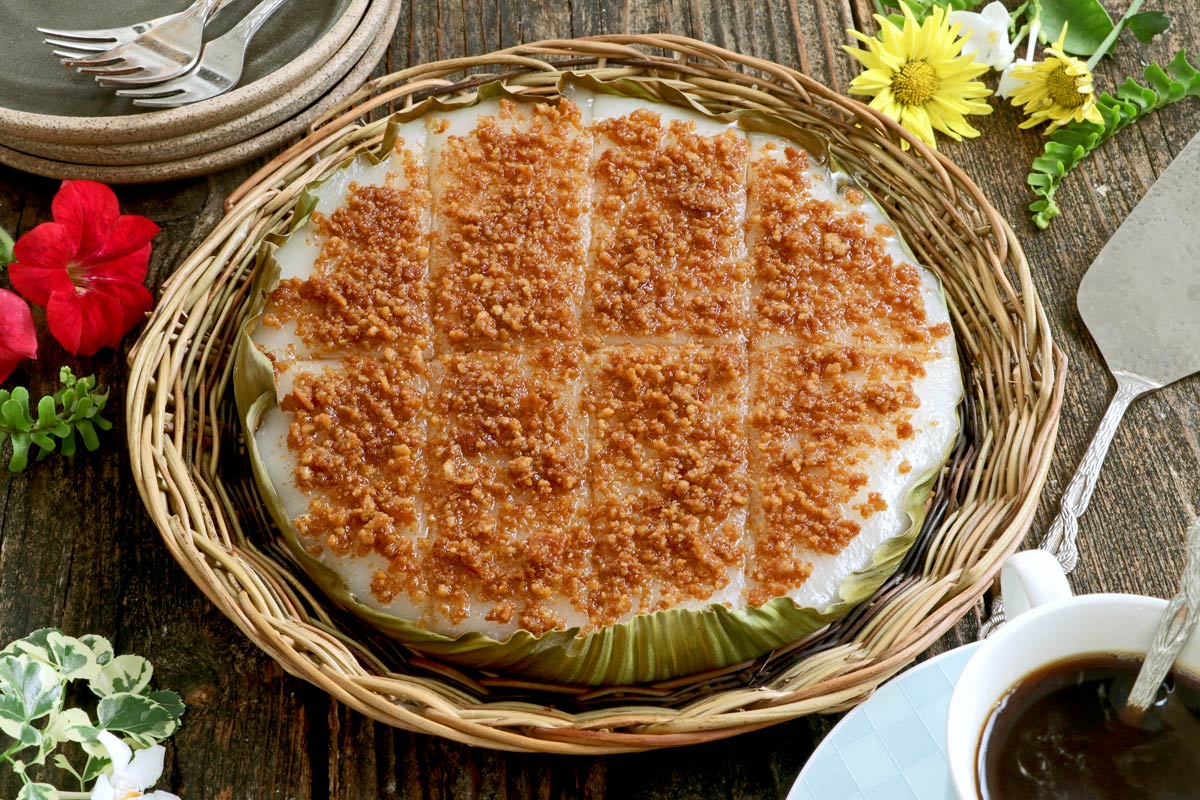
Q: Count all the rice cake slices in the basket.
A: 8